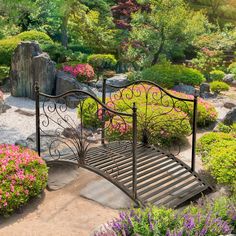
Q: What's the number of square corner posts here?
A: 4